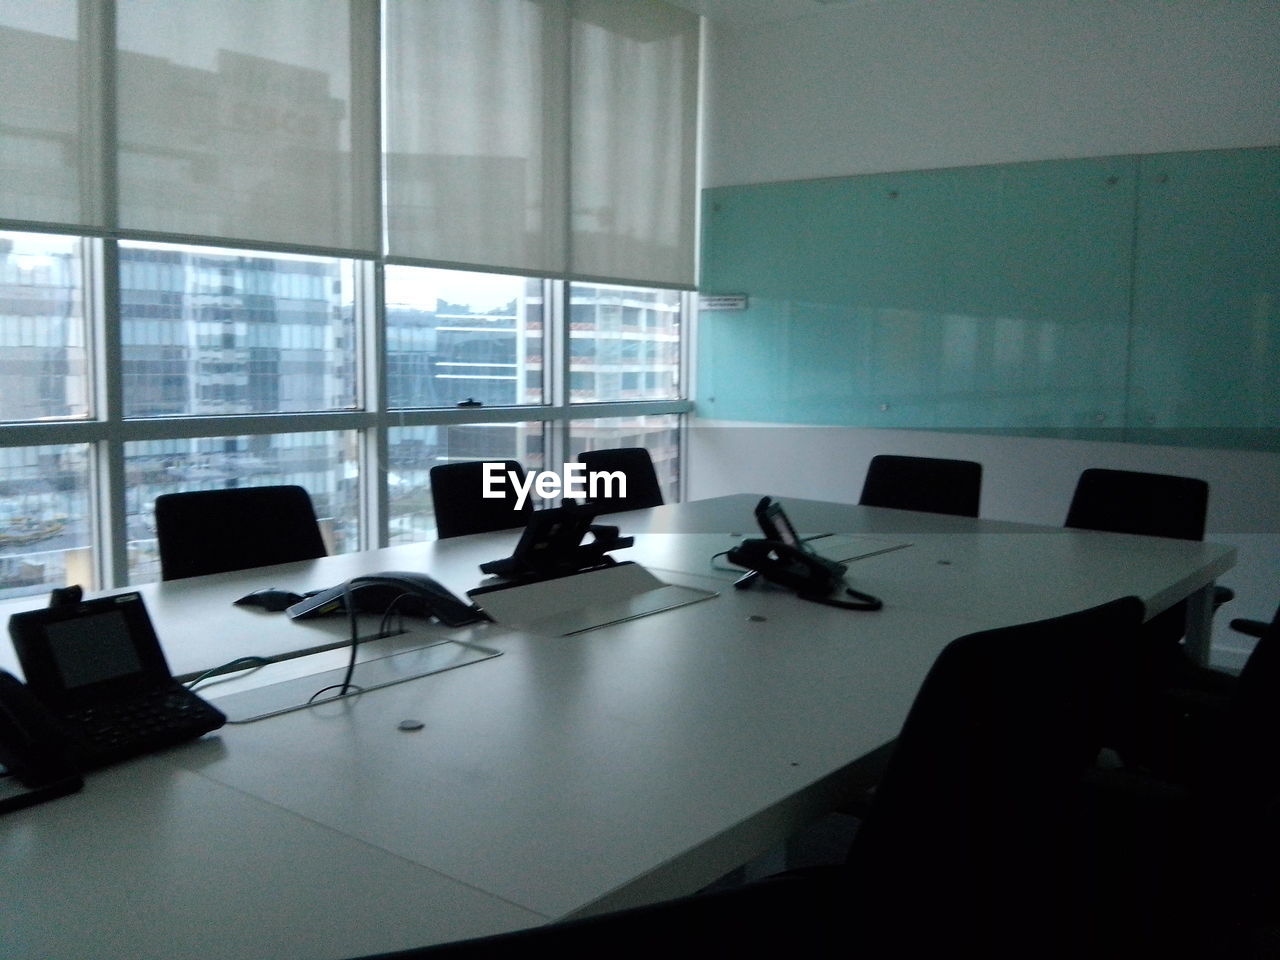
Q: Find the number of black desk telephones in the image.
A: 3